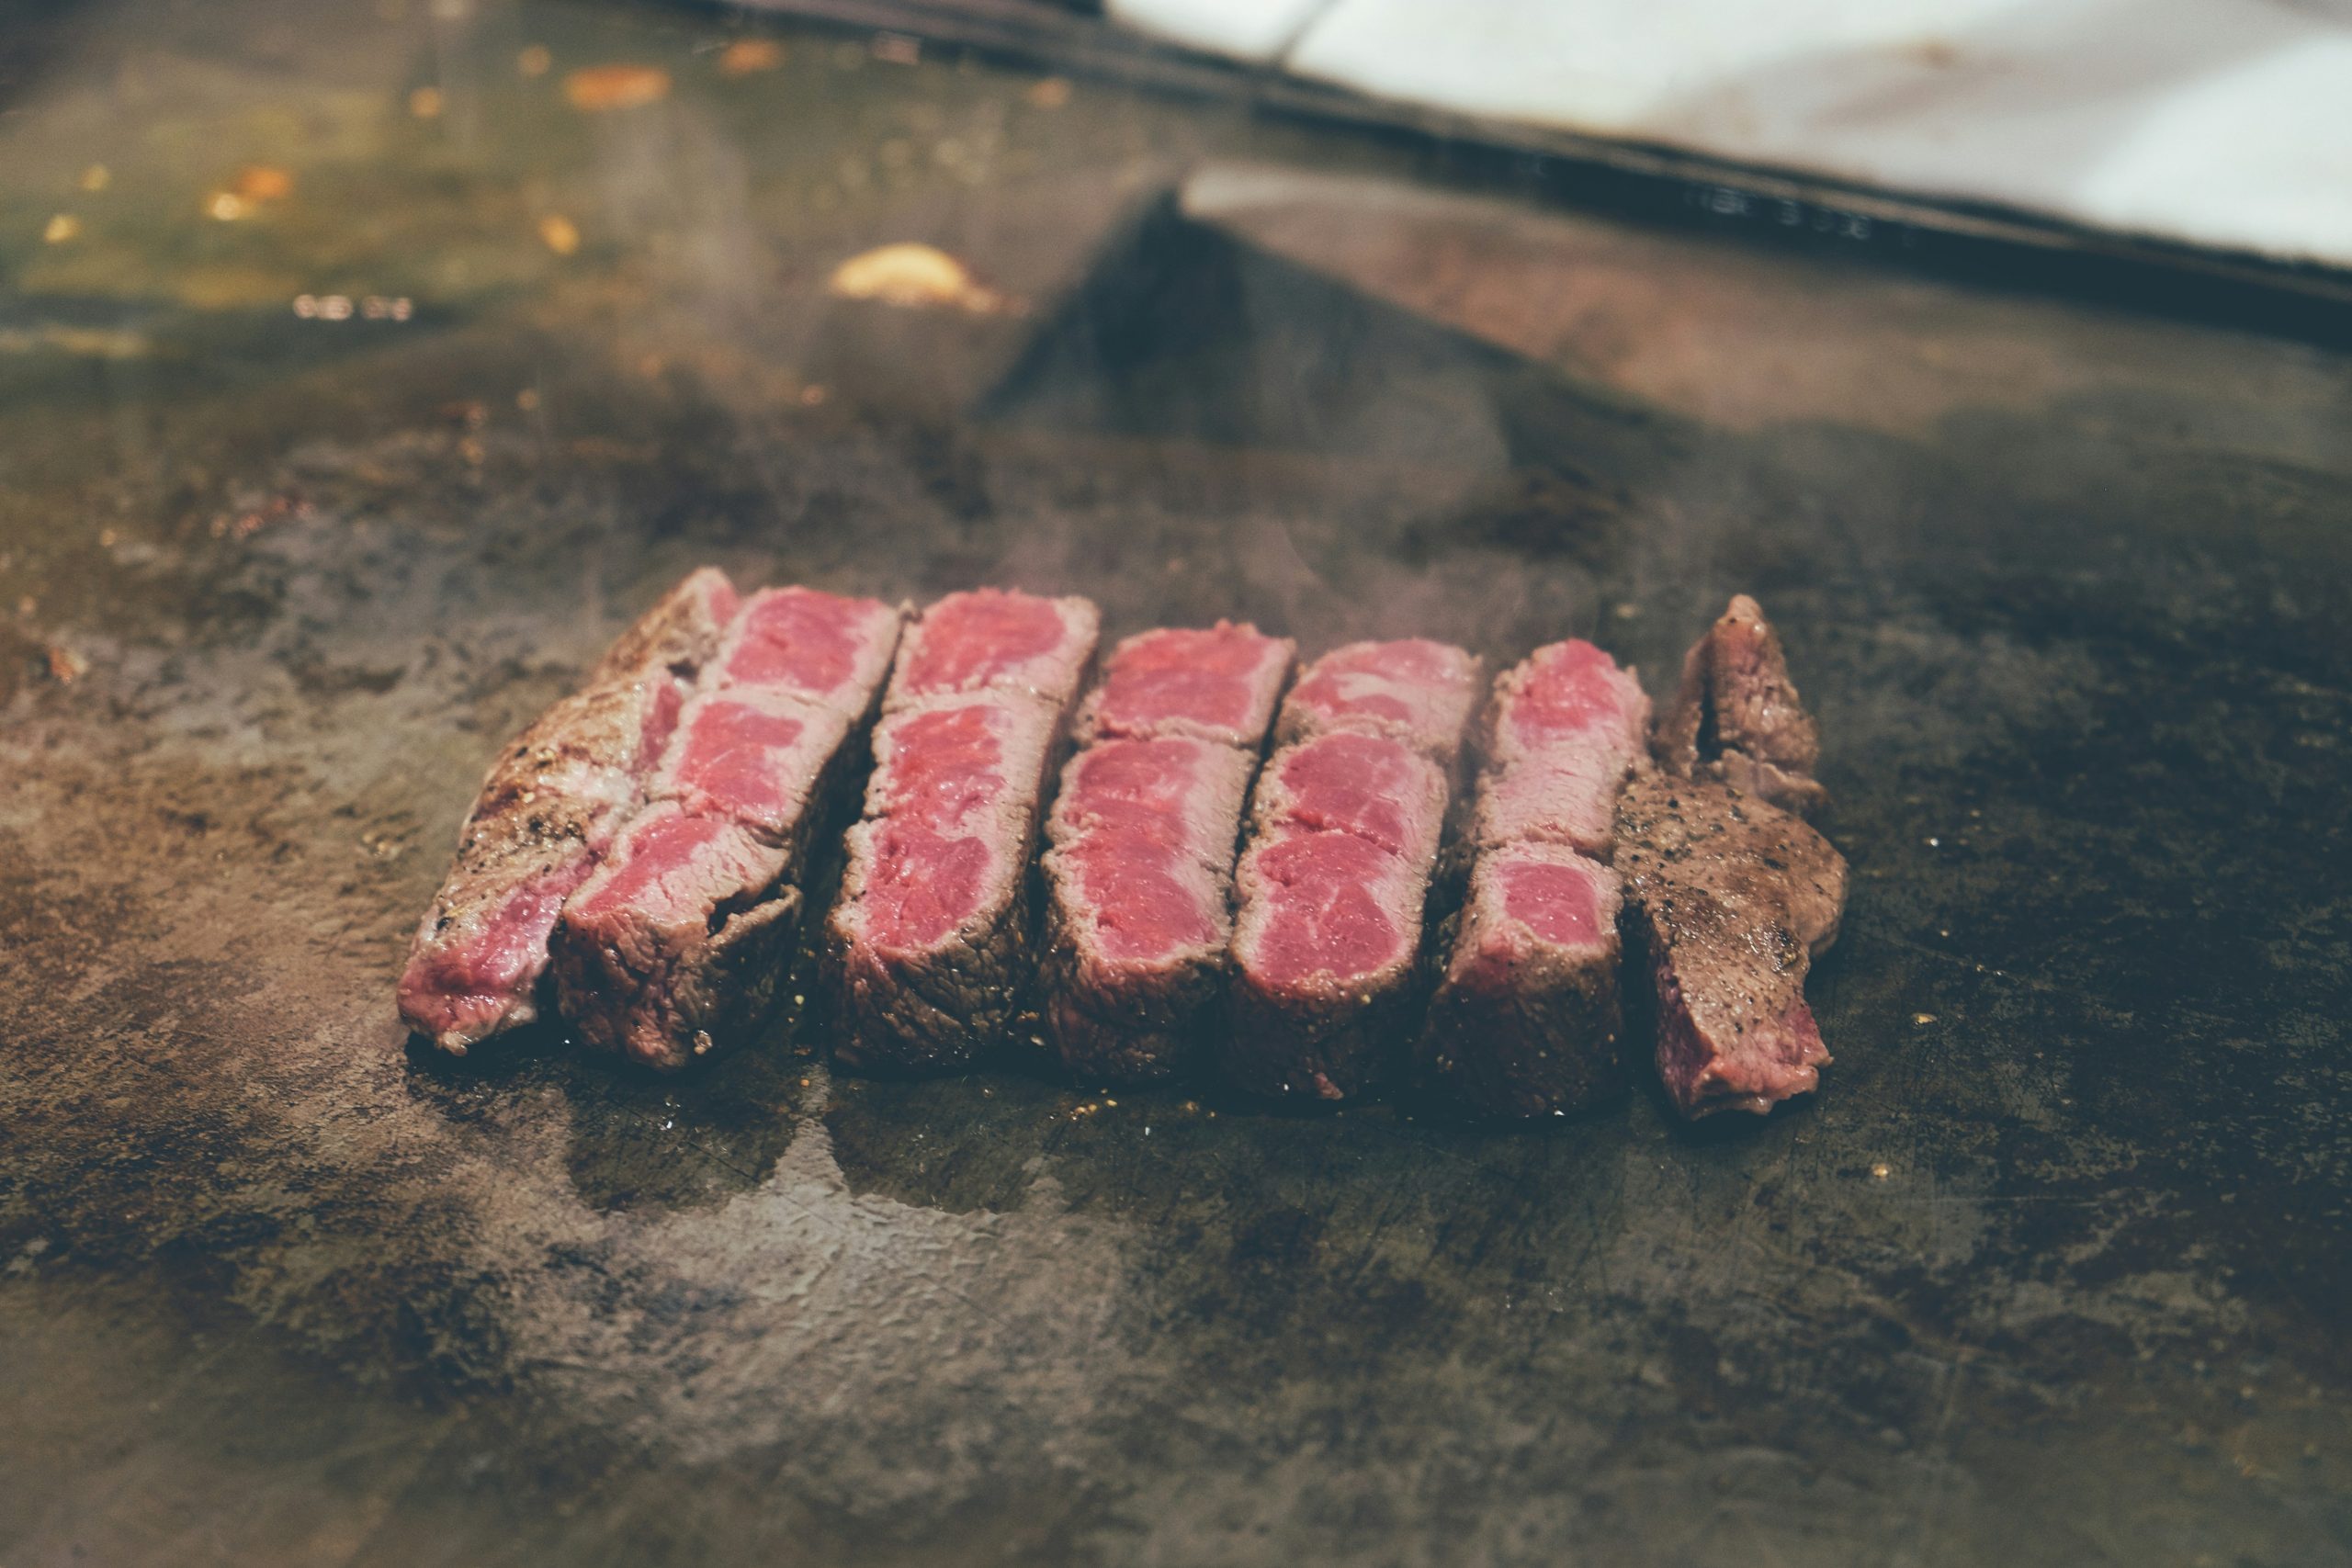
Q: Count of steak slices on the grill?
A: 7